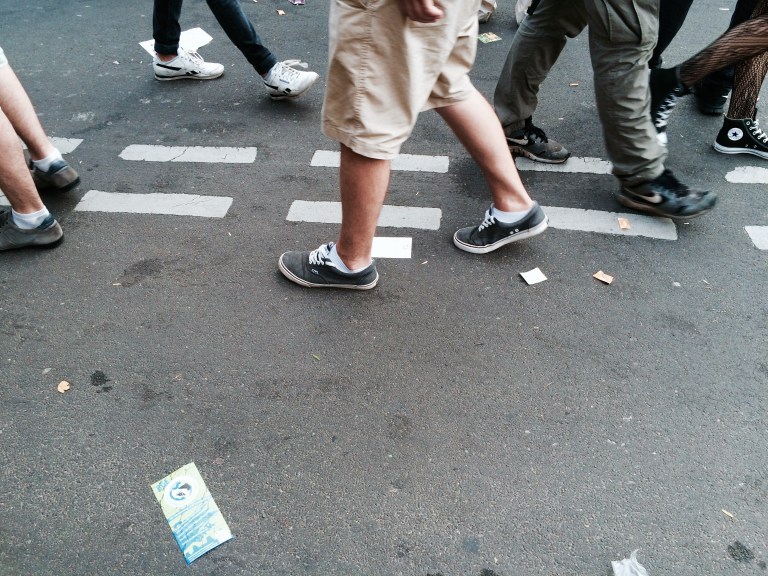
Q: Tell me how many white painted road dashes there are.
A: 10